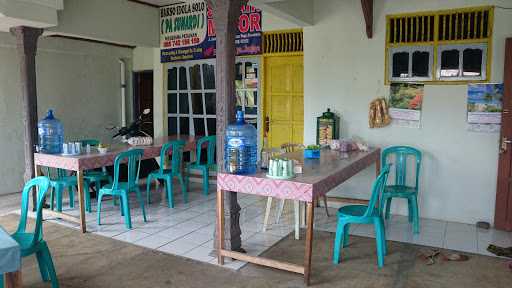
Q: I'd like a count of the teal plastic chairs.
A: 8